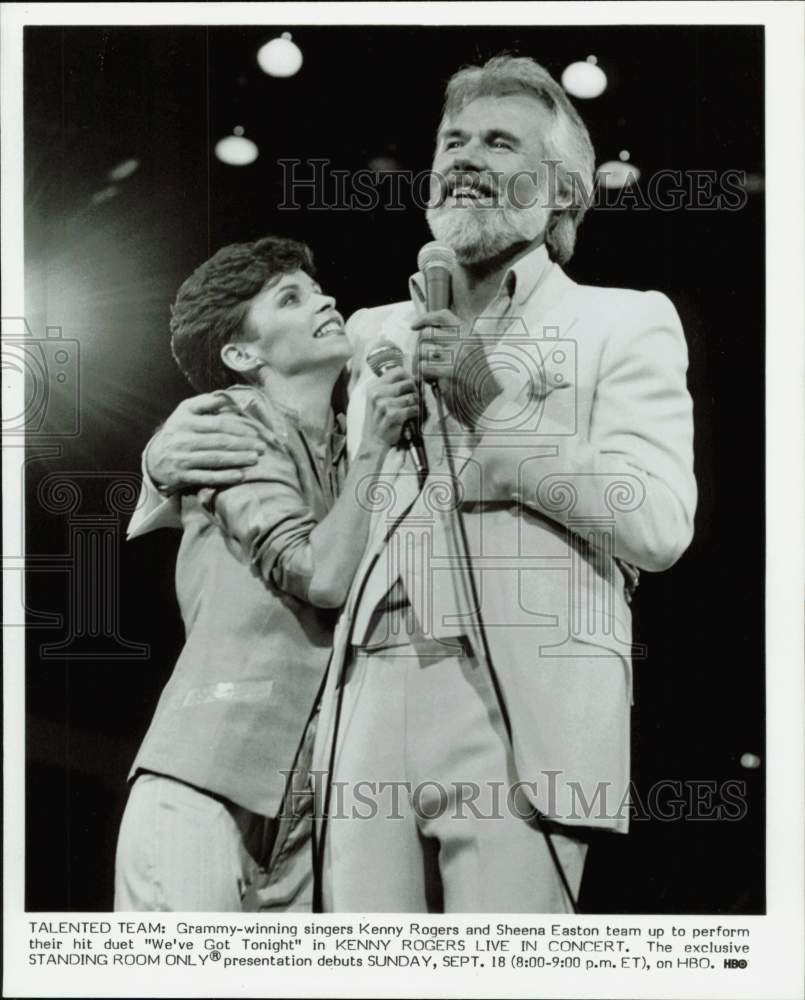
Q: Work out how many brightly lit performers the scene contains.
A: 2